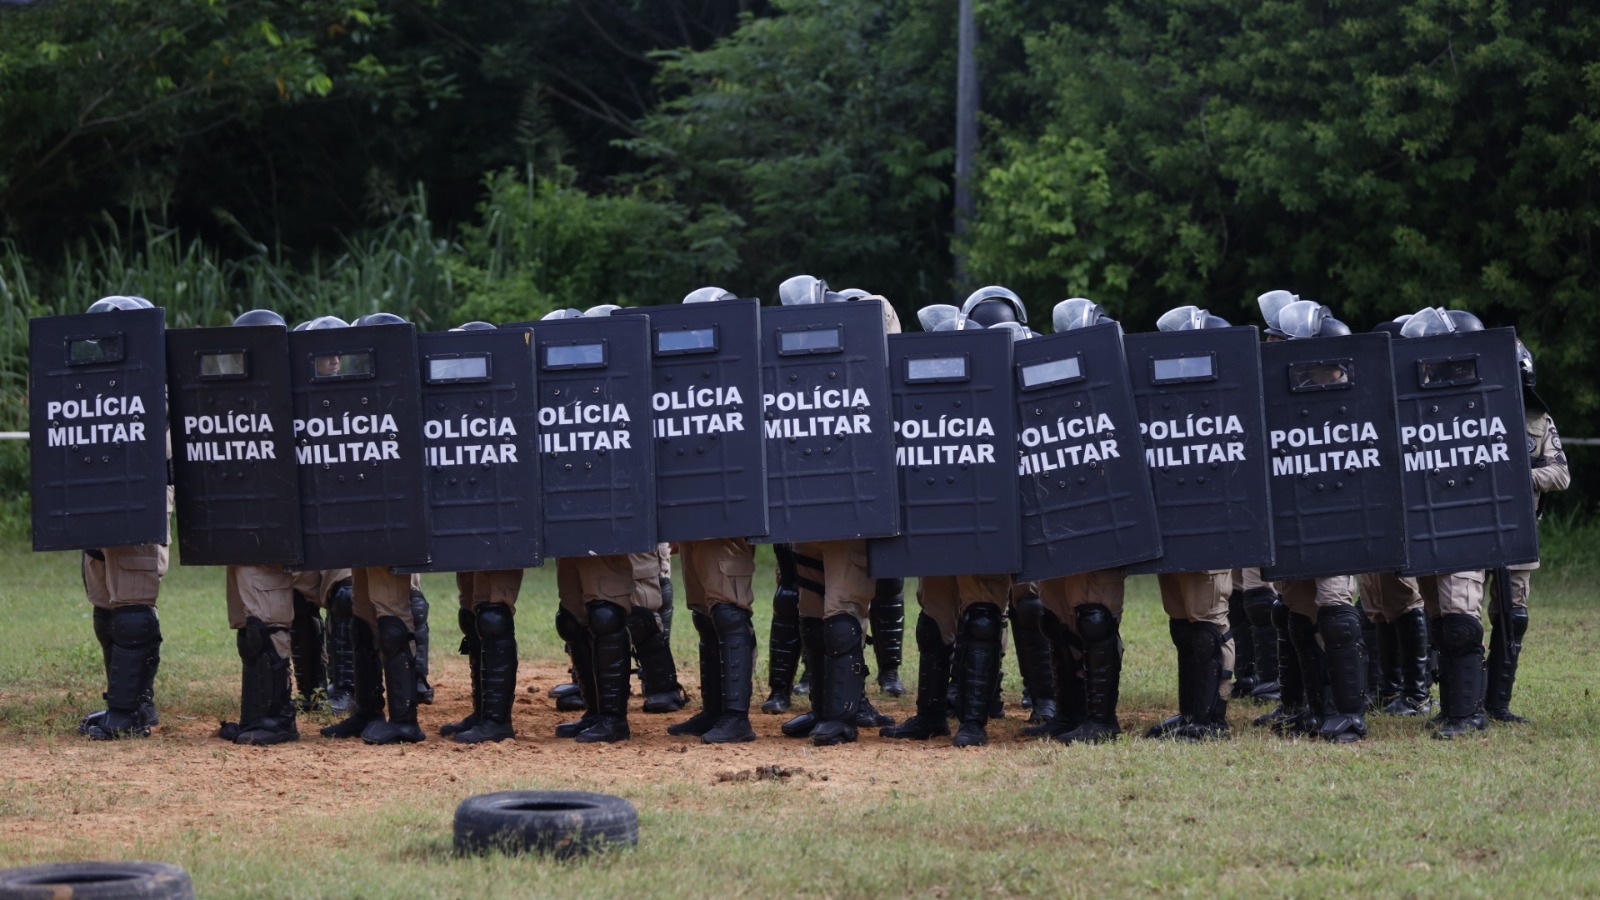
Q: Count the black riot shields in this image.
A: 12